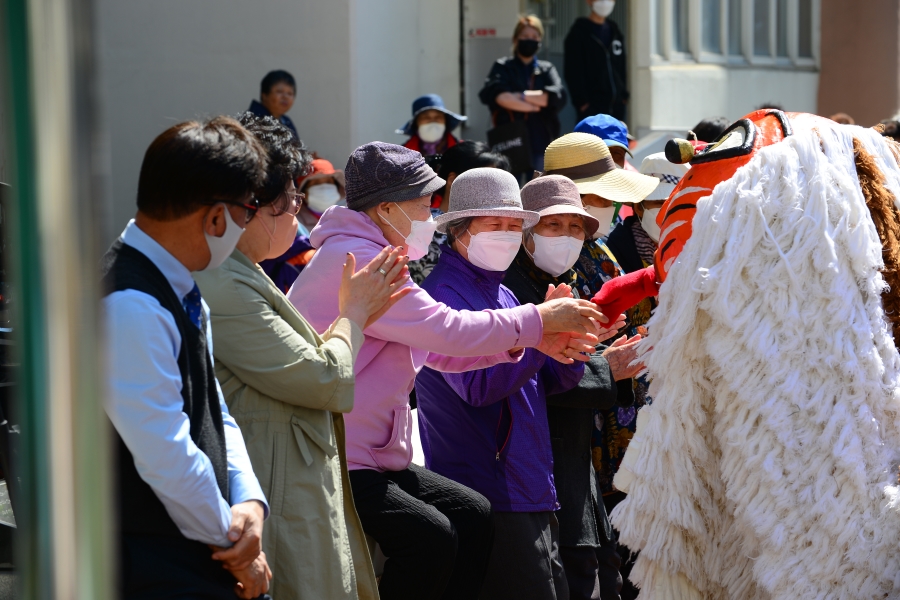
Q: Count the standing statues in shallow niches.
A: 0